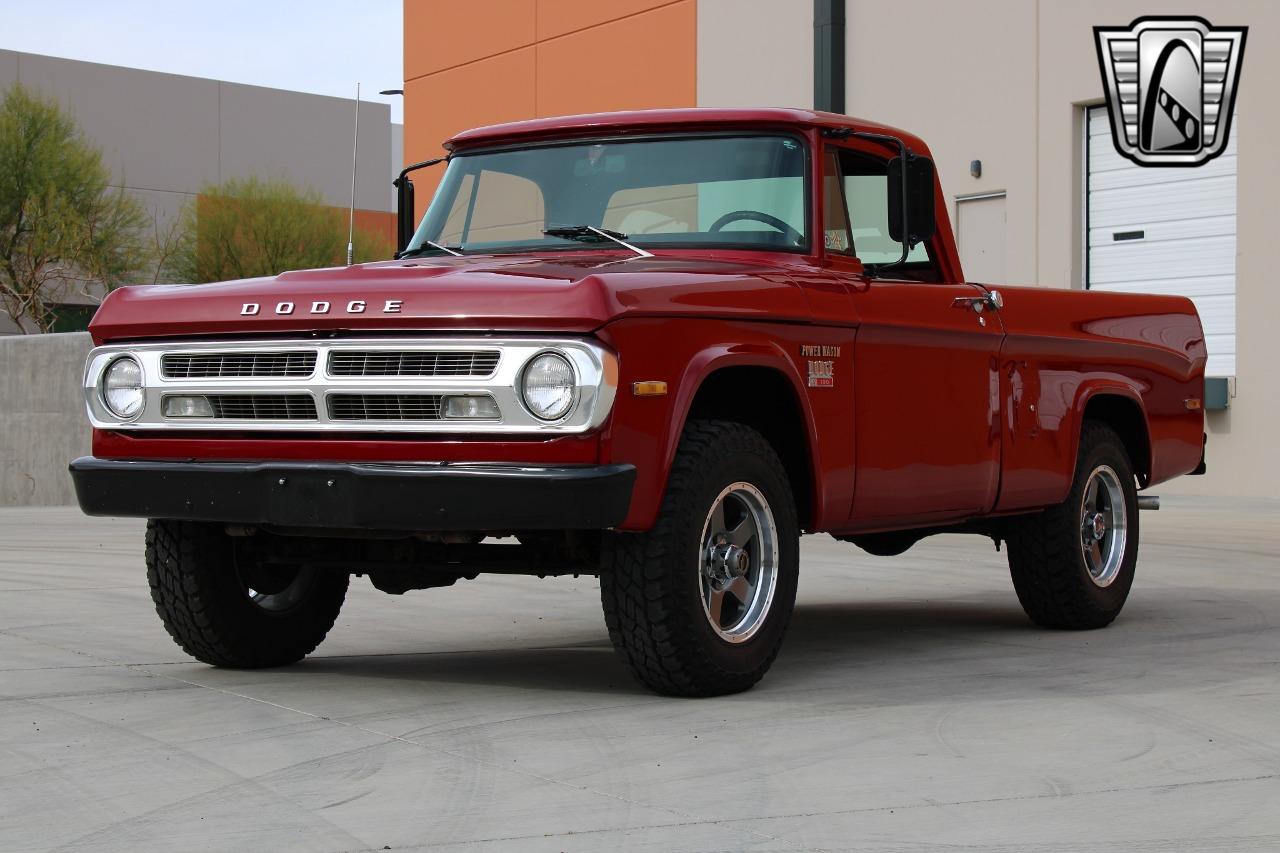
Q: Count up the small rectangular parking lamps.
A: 2